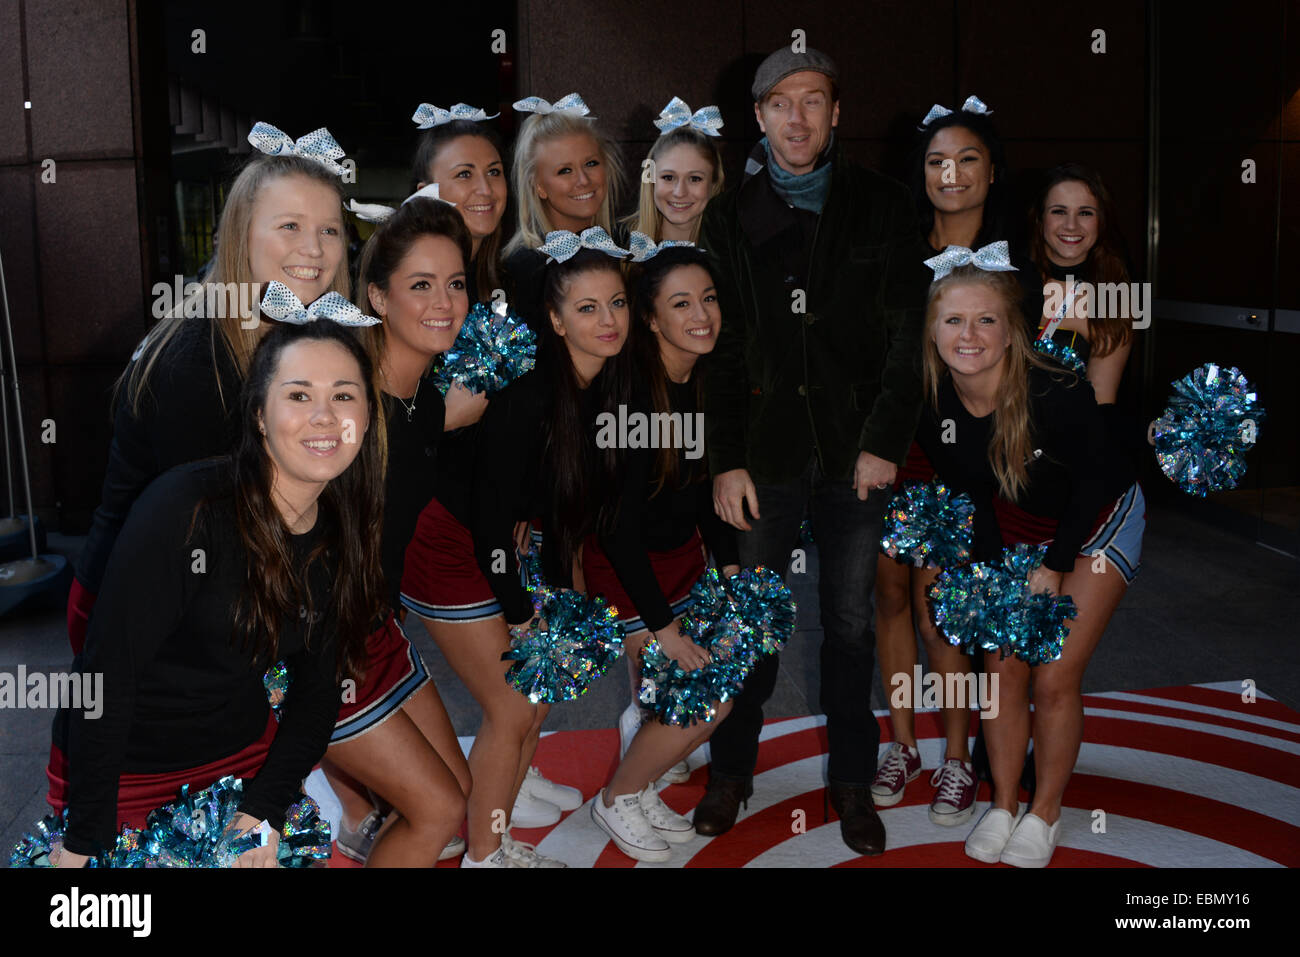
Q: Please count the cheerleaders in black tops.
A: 11